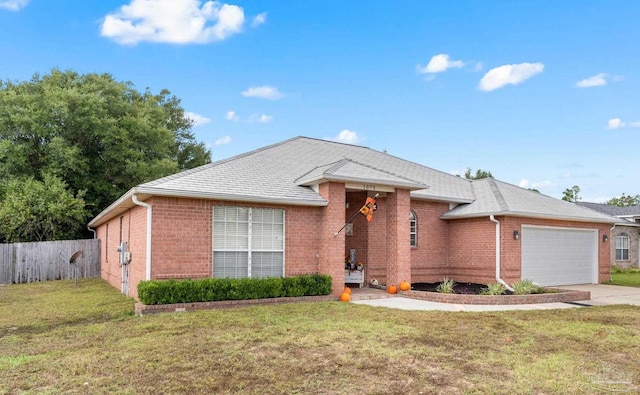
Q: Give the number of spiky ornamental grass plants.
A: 3